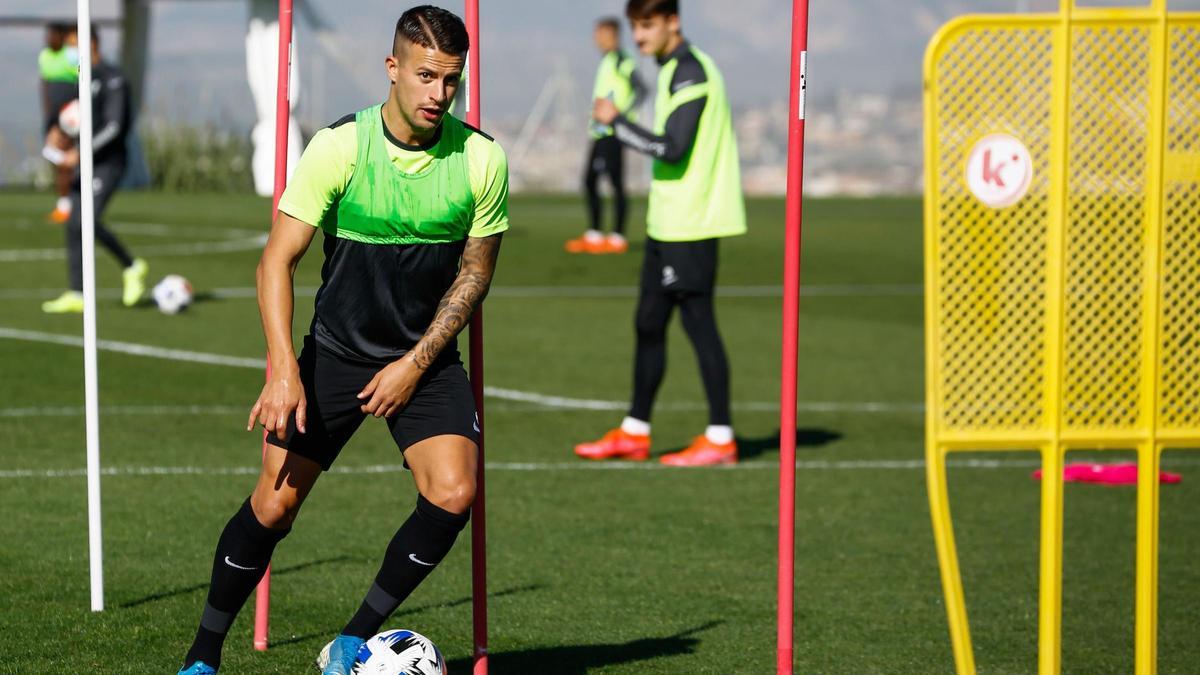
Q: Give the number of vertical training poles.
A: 4